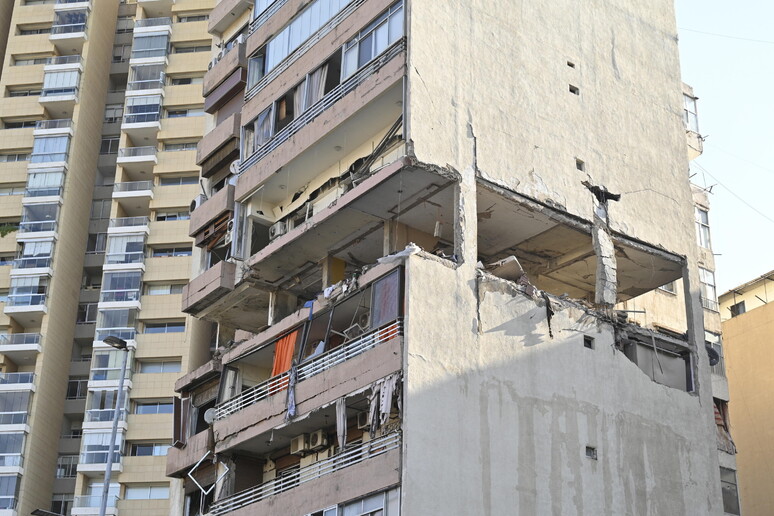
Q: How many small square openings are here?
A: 5